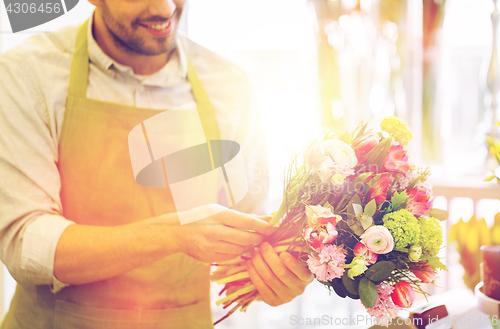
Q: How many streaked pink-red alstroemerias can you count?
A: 3